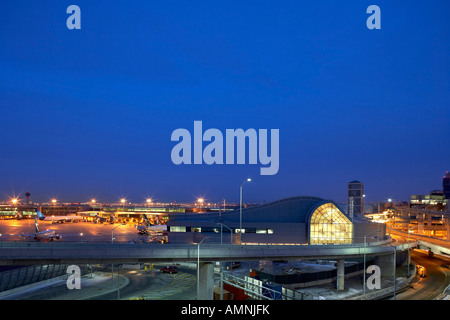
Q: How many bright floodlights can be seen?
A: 6